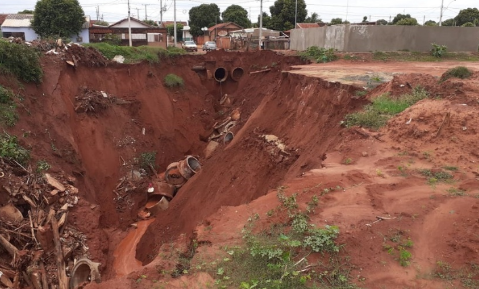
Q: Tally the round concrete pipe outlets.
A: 2